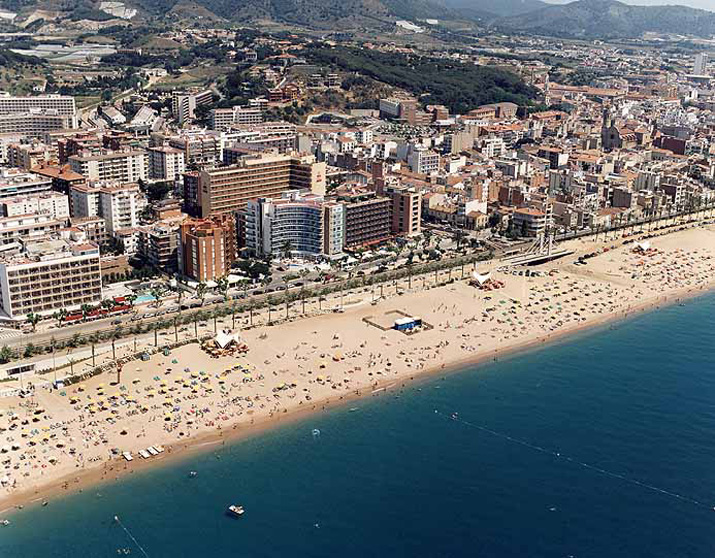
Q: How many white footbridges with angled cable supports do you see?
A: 1